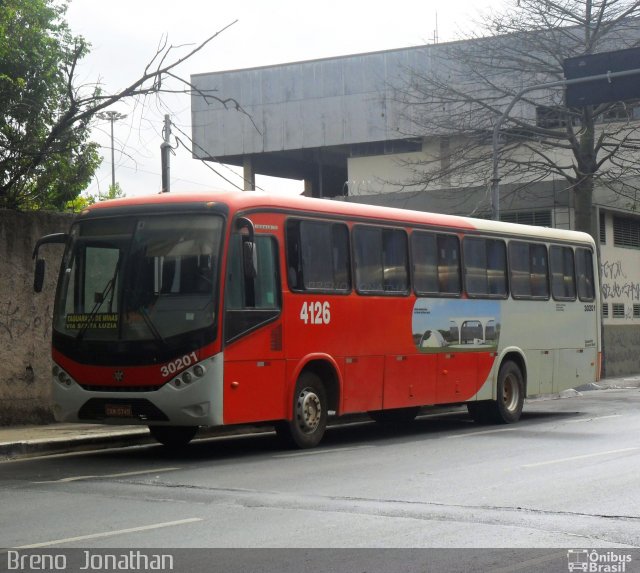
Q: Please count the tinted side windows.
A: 7